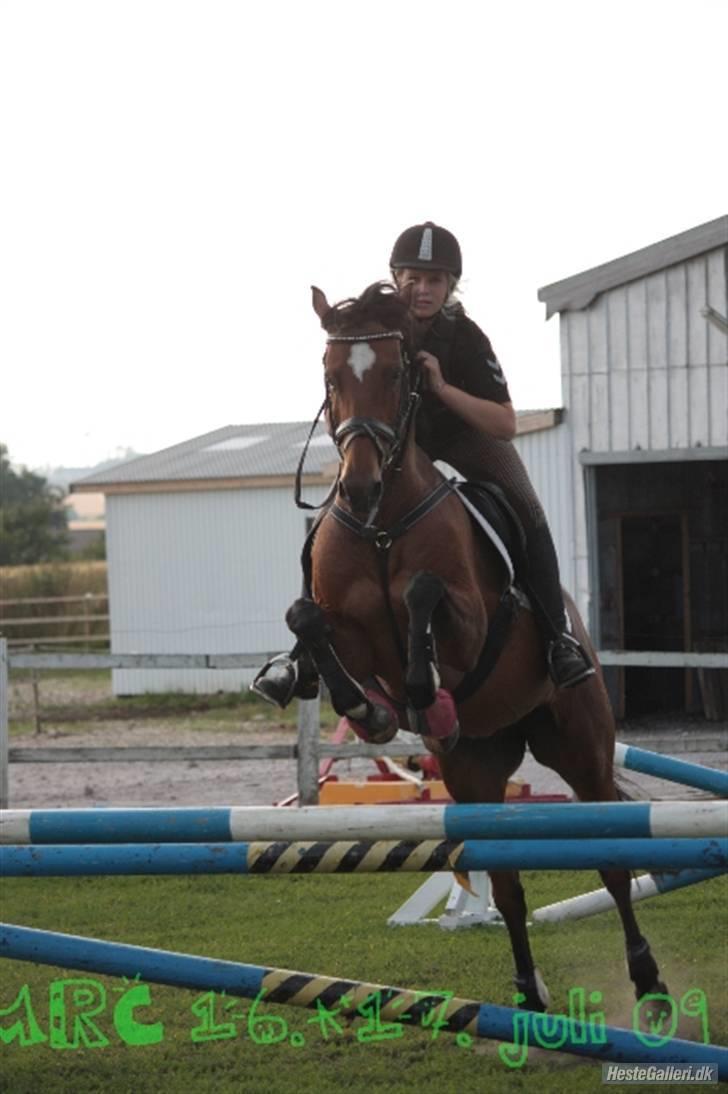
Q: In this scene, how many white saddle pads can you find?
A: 1